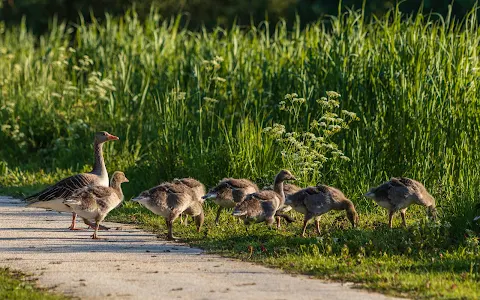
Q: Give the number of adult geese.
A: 1